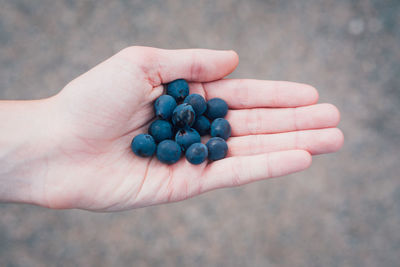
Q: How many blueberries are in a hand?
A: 13